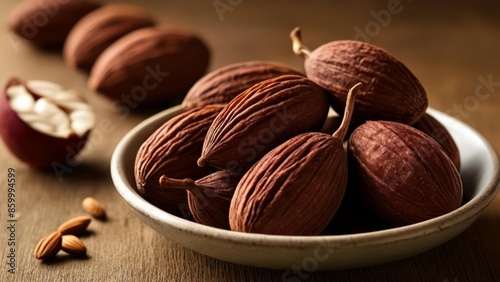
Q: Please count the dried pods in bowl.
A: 8